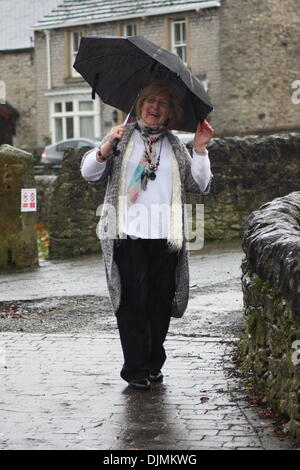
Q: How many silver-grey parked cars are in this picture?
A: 1